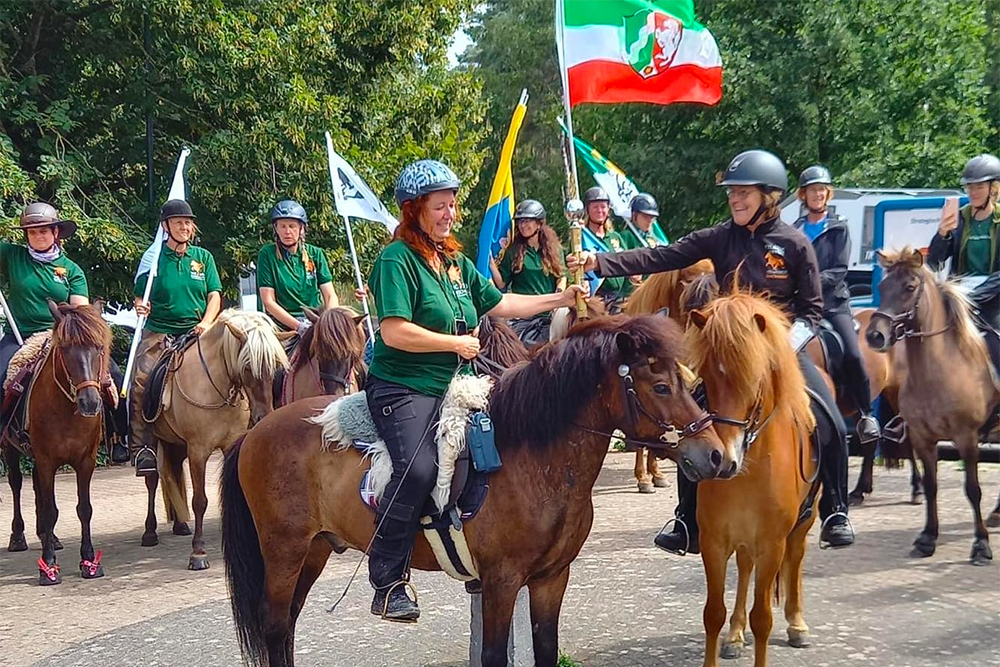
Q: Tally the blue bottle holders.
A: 1